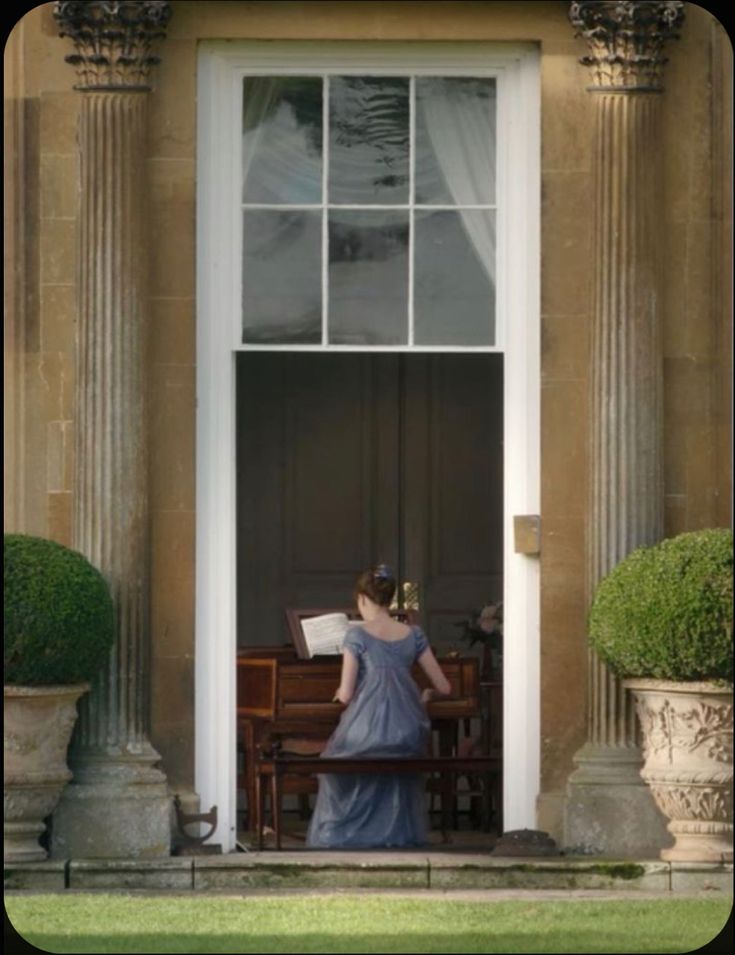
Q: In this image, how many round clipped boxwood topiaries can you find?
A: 2